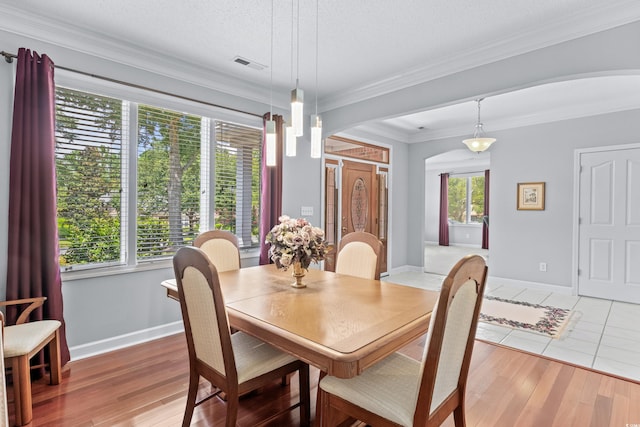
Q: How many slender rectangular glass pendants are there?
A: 4